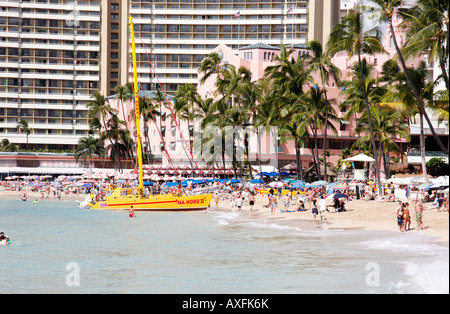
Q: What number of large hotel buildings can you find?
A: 2